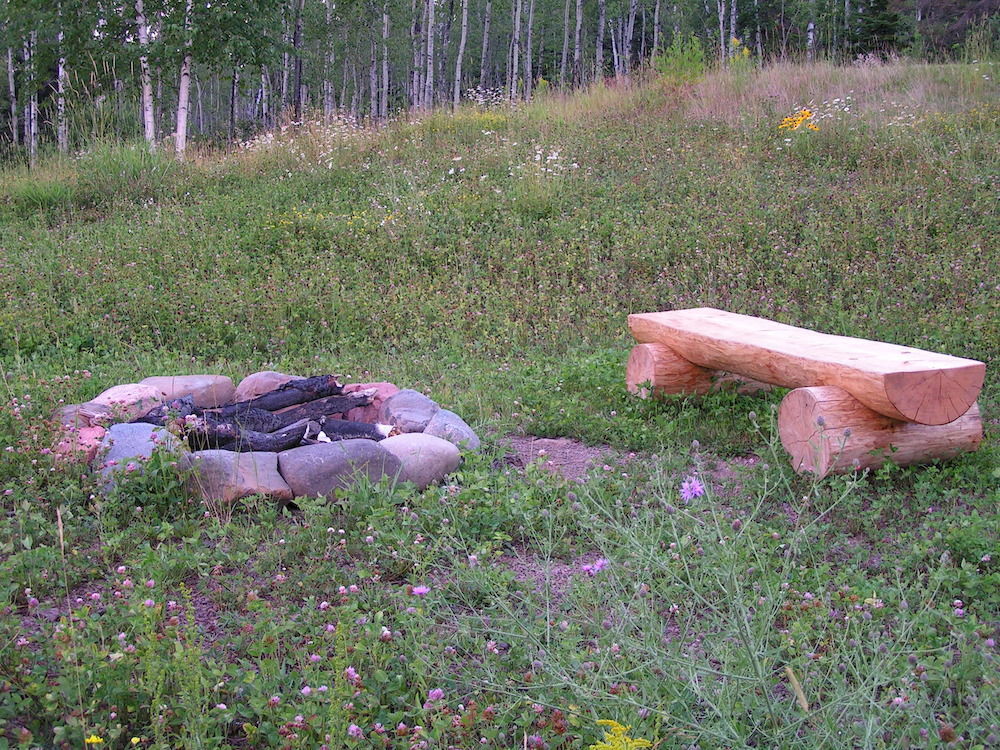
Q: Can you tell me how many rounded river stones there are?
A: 12